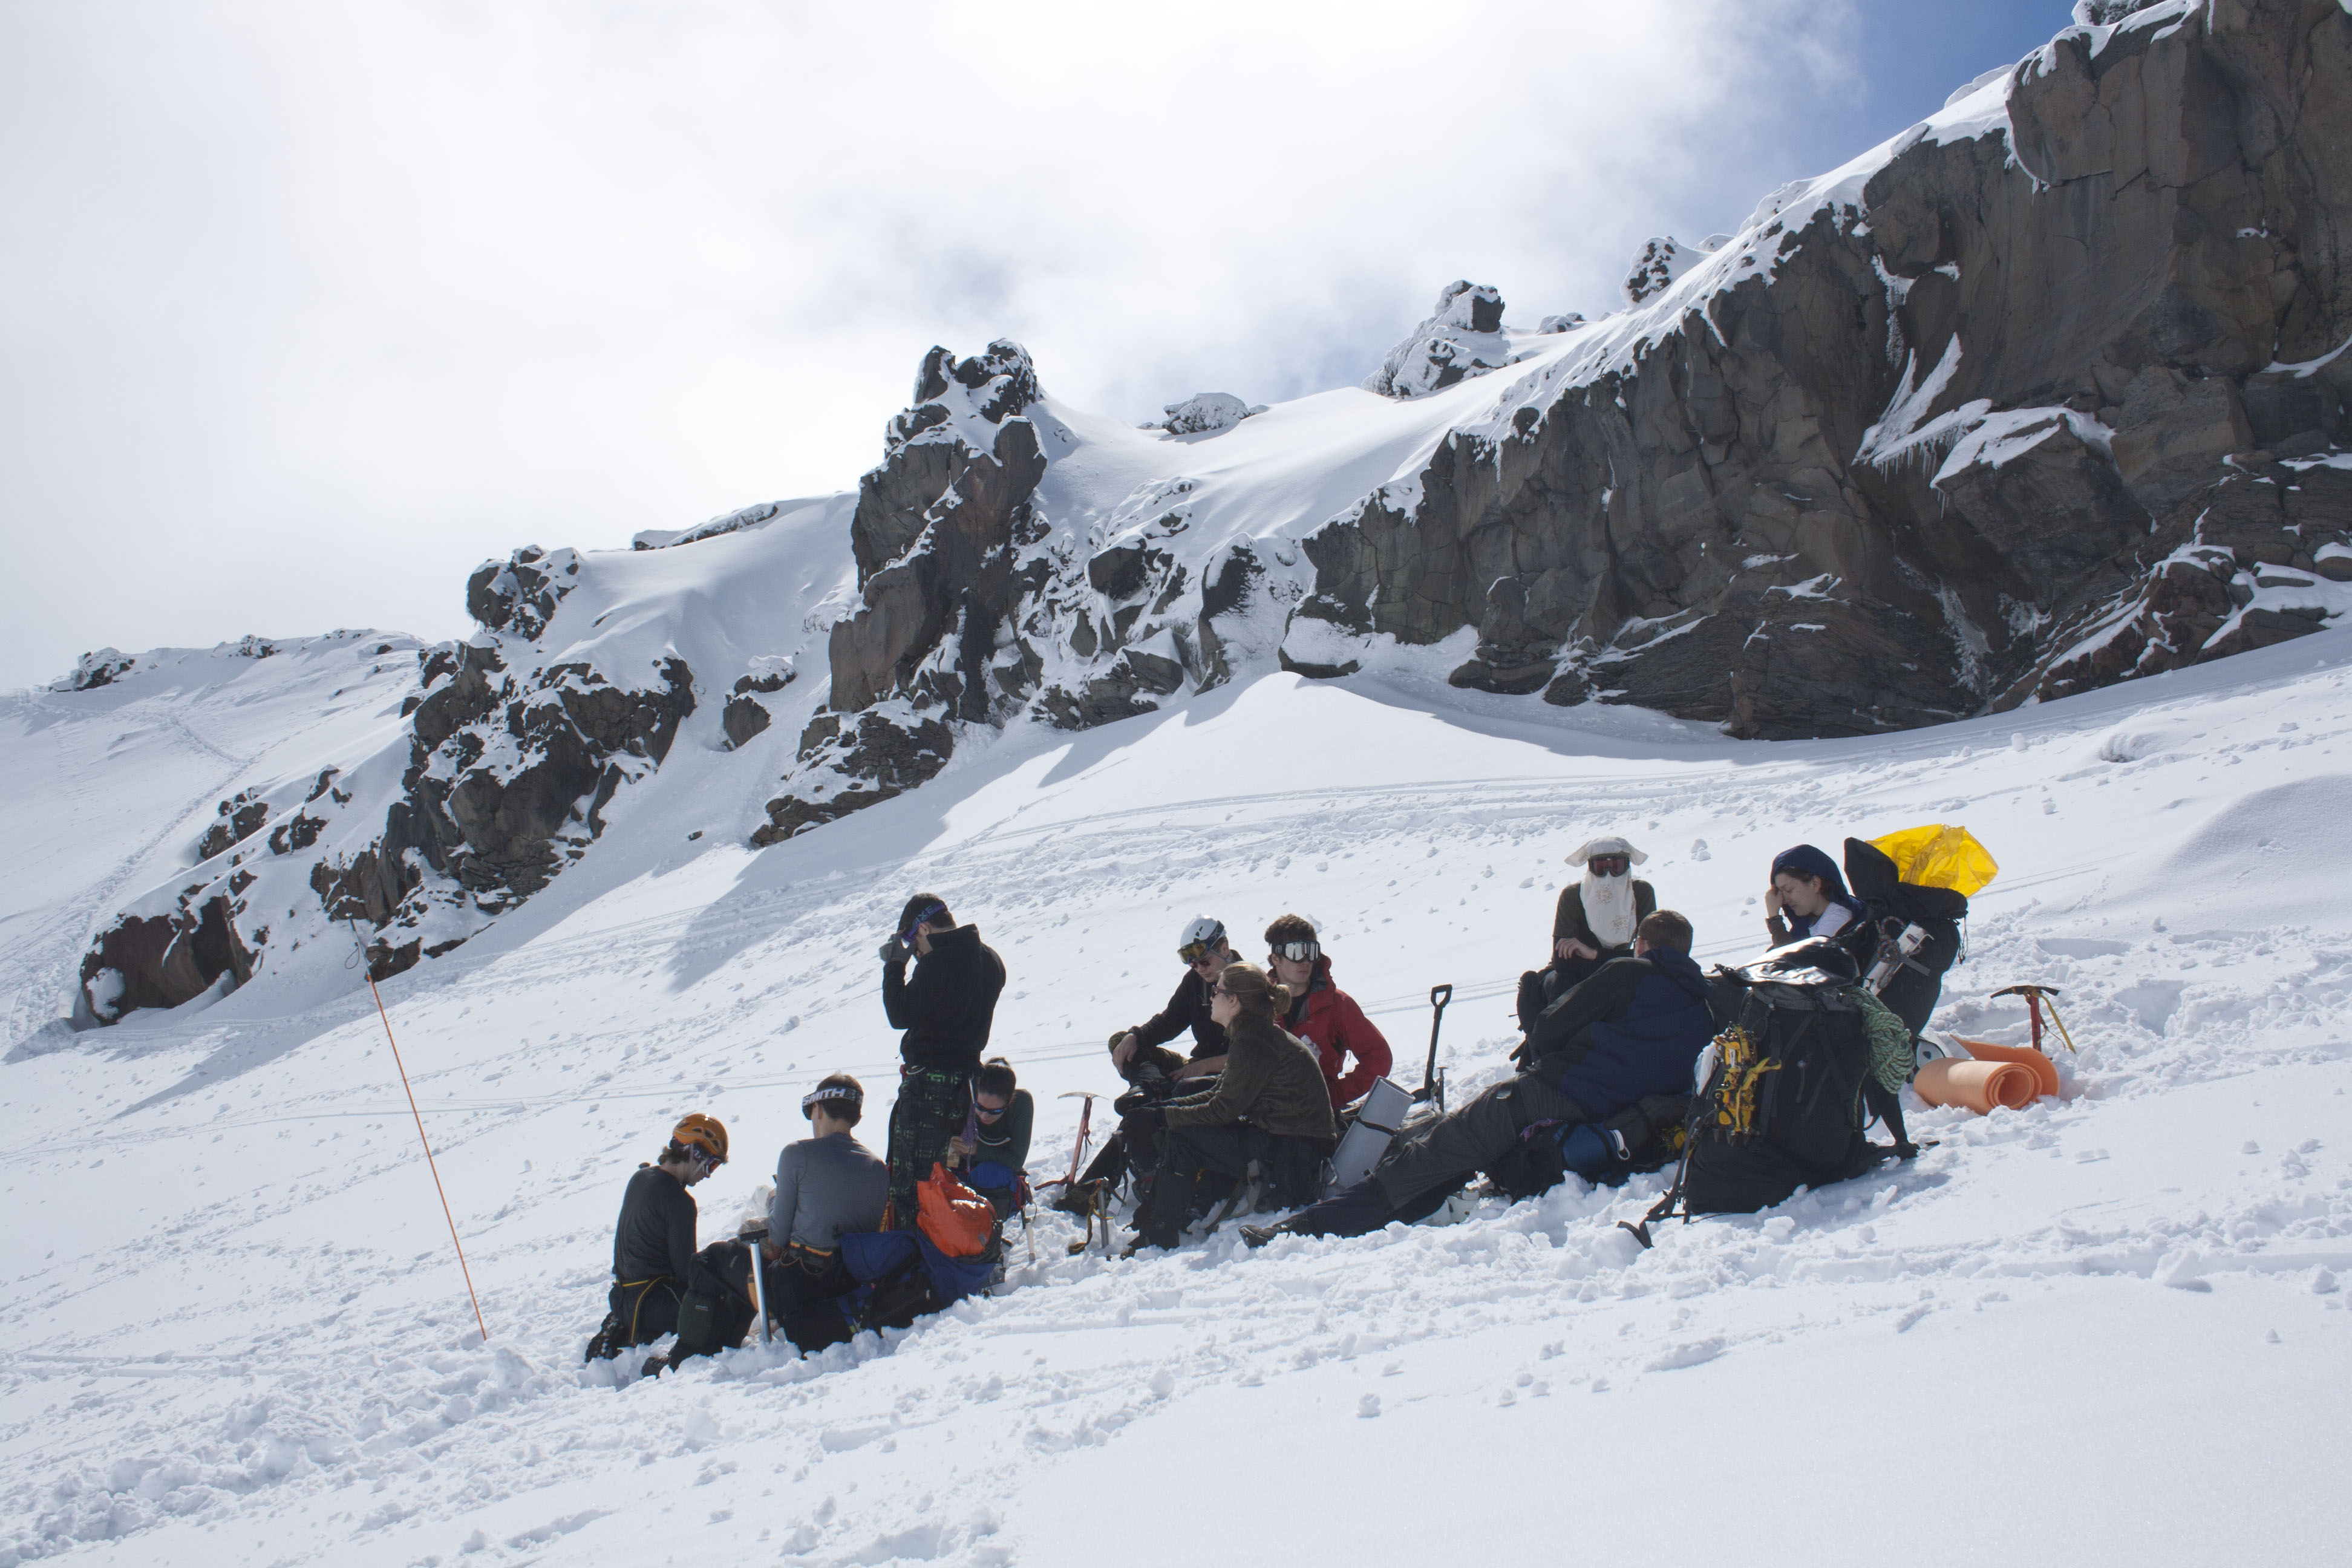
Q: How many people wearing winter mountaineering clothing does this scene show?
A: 10